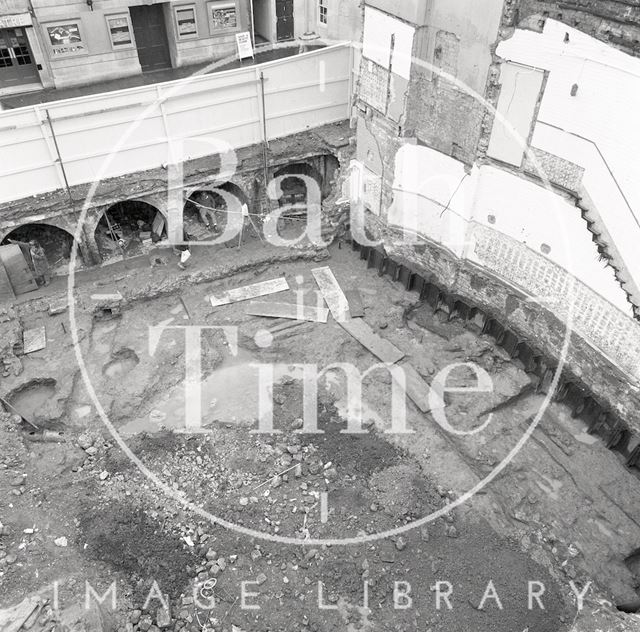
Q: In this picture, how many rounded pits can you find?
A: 2